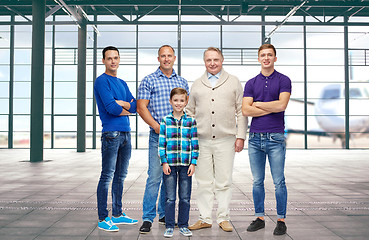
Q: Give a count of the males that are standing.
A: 5